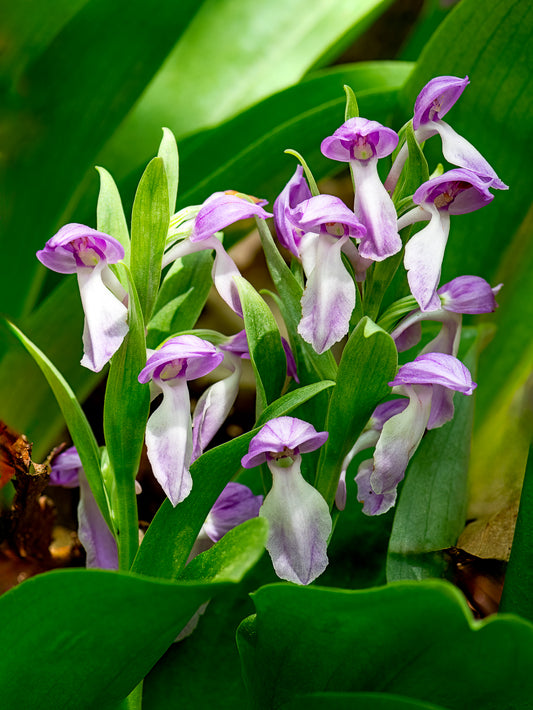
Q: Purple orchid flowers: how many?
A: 15